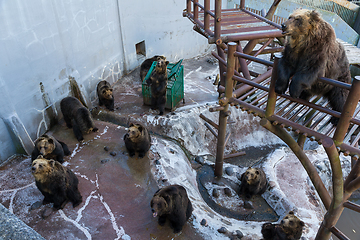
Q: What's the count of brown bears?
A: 11